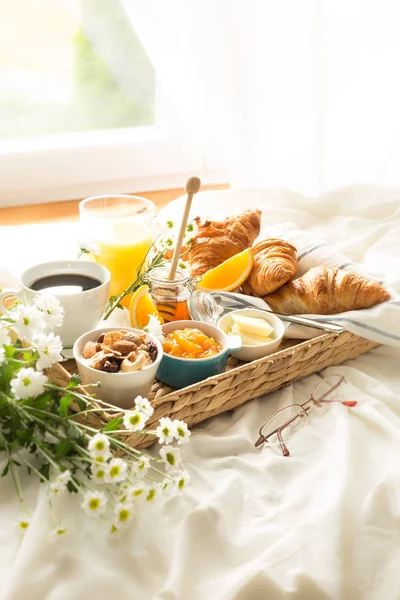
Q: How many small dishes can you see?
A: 3